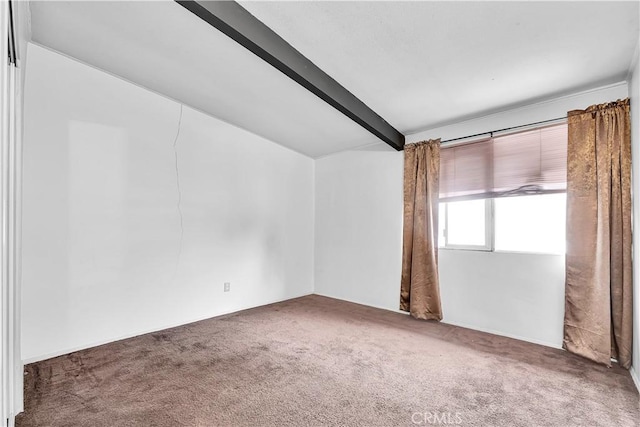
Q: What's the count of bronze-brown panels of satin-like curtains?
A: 2